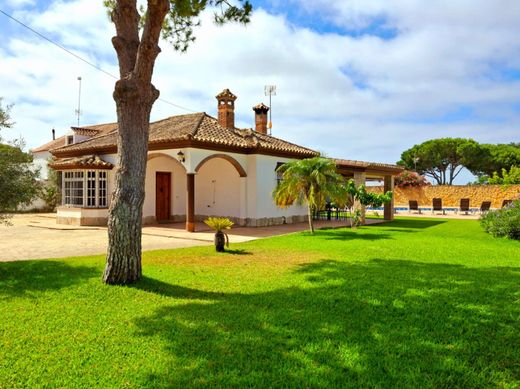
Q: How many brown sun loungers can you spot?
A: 5